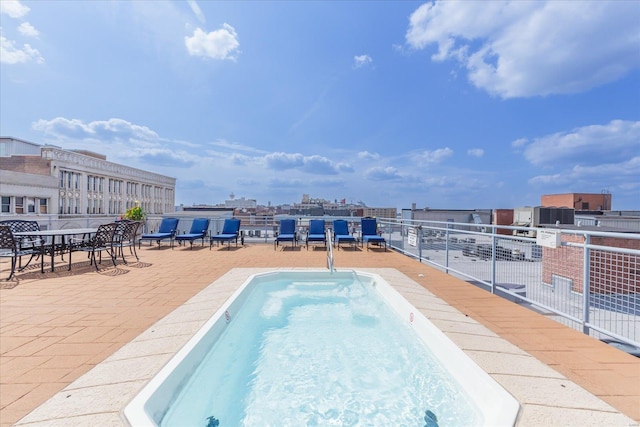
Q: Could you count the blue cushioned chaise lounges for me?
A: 7